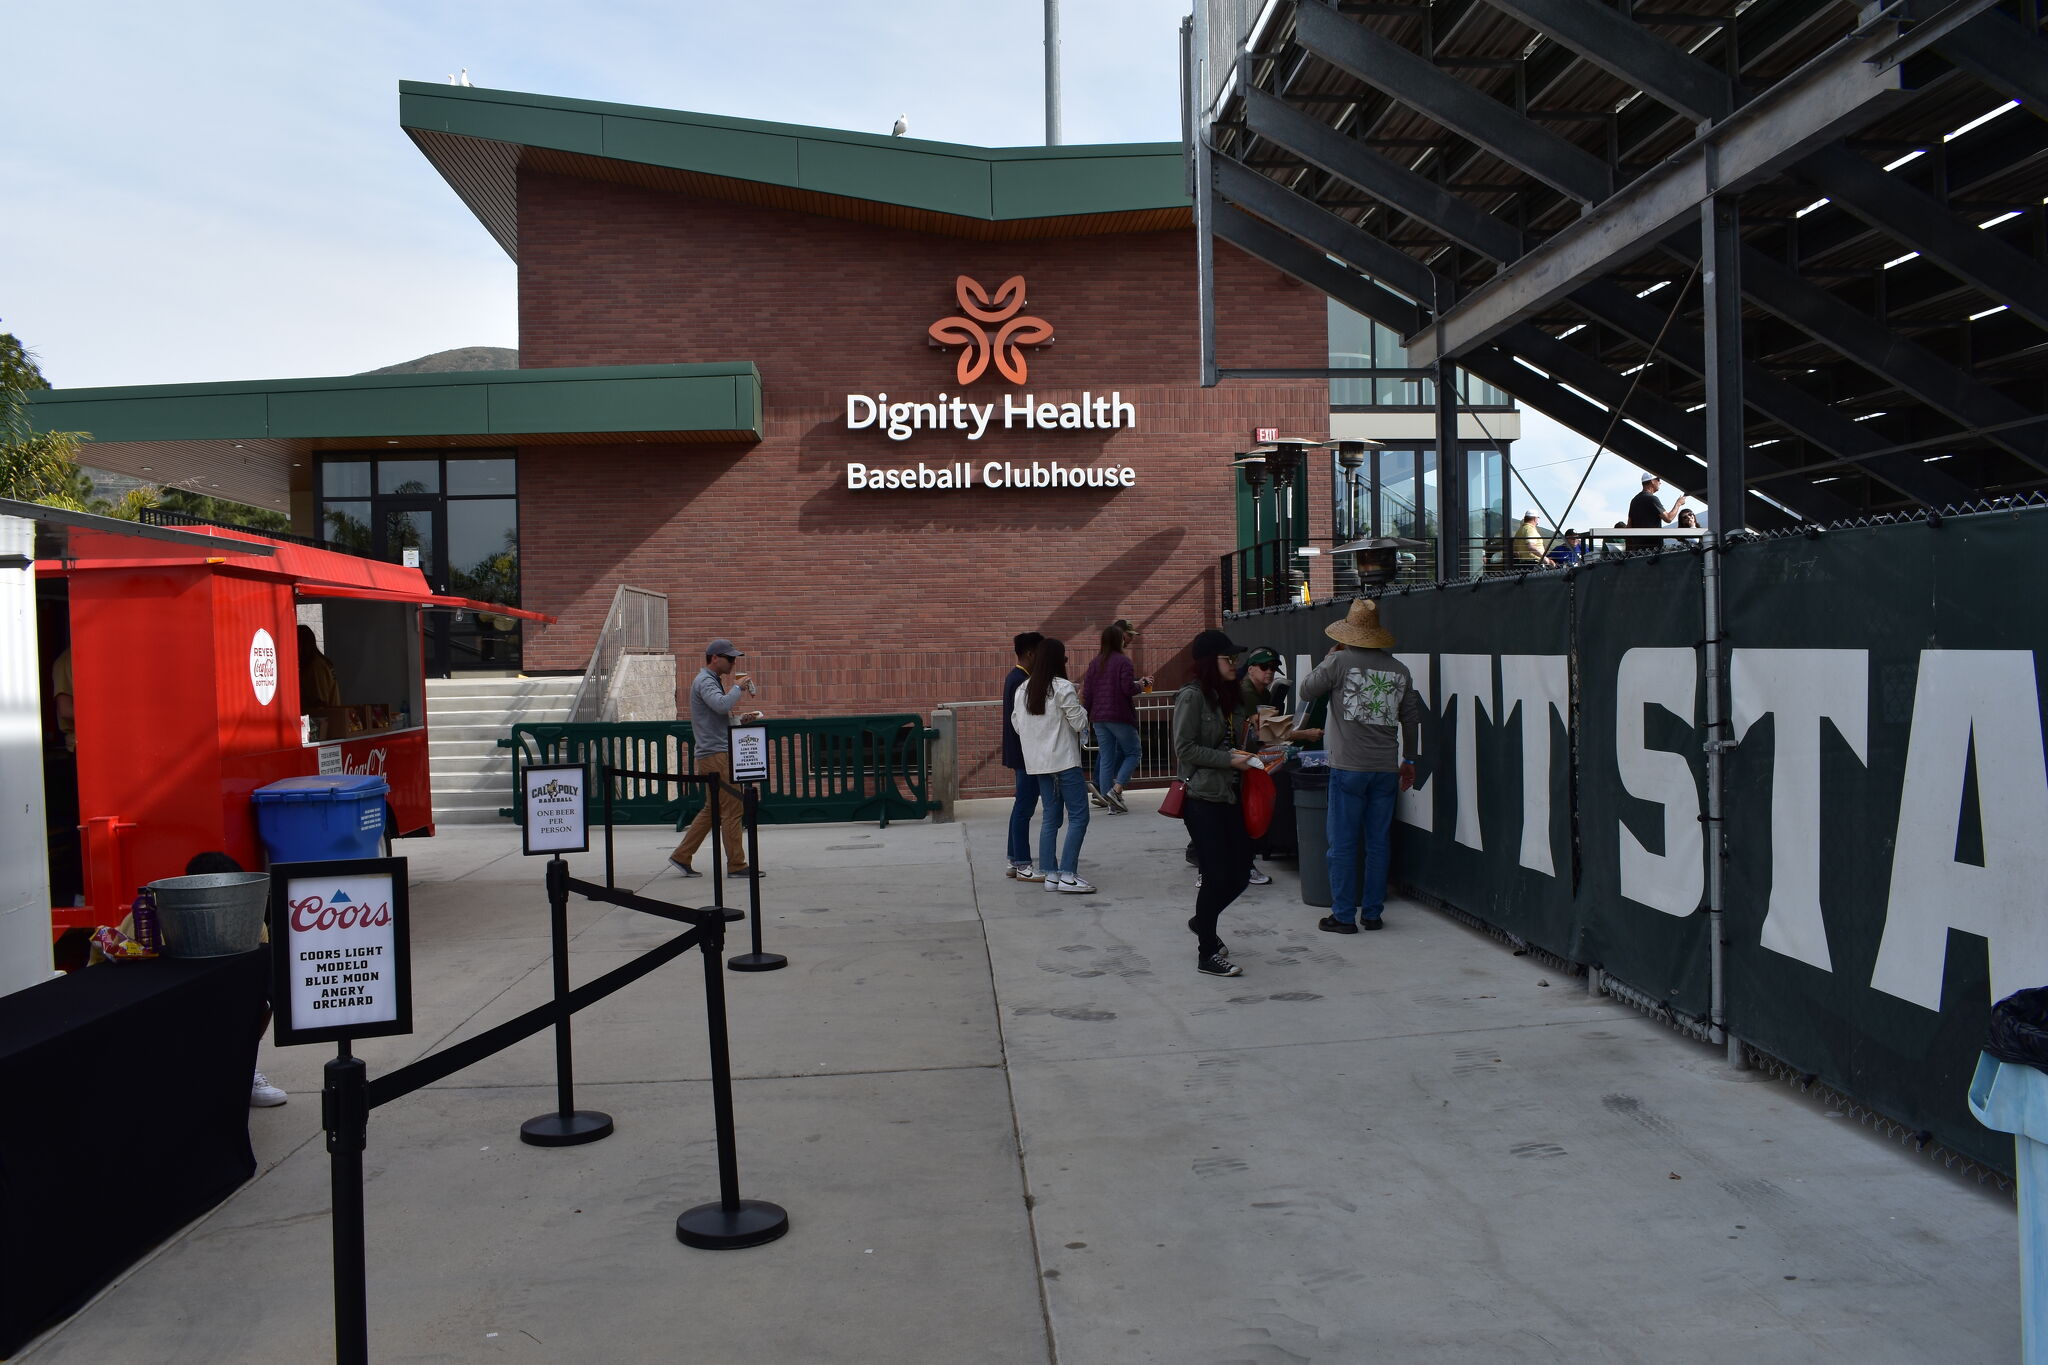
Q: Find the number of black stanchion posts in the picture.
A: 6